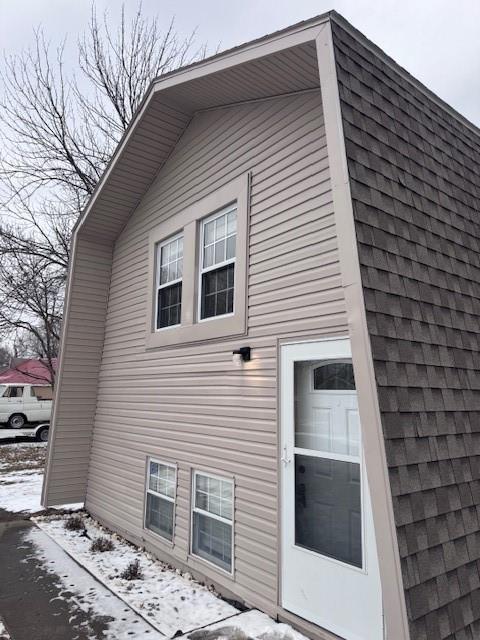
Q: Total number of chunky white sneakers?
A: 0